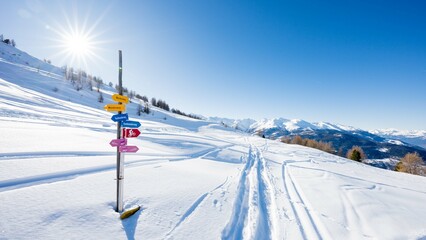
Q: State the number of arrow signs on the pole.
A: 7